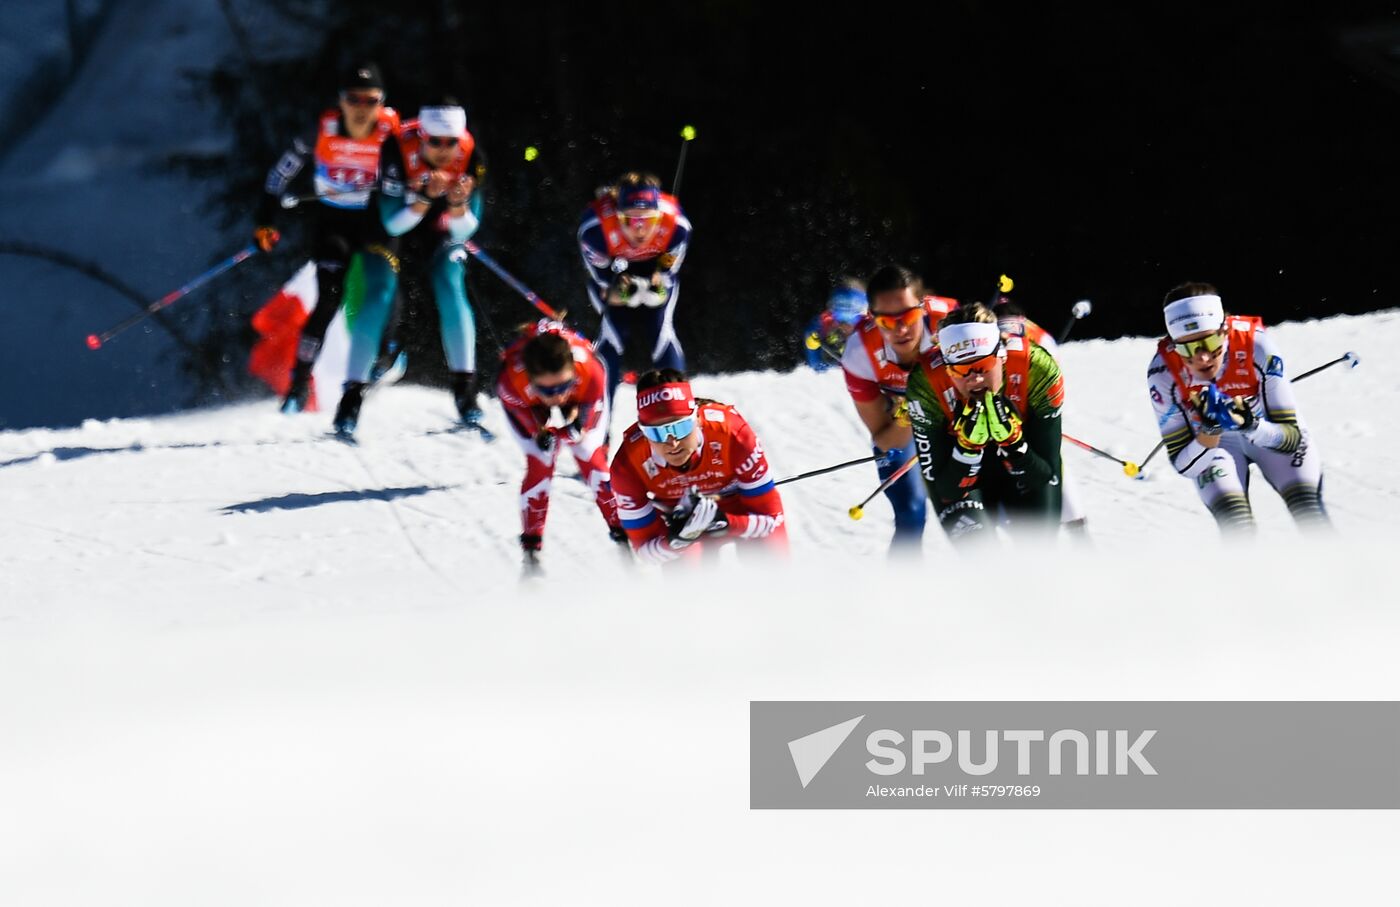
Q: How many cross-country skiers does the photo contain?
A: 10